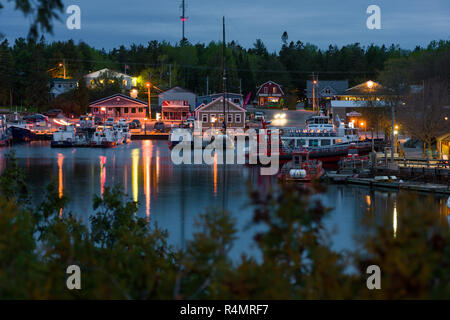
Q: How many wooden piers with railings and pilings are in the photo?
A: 1